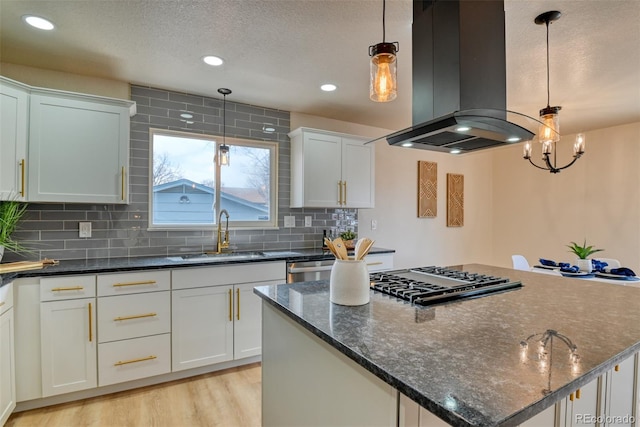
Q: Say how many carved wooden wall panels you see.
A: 2